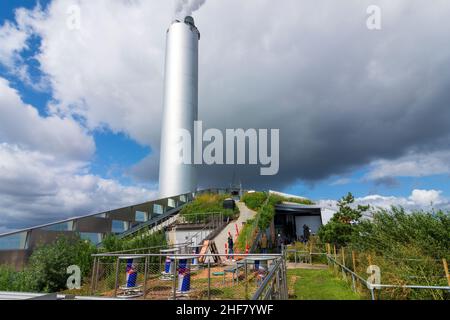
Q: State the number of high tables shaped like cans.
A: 5